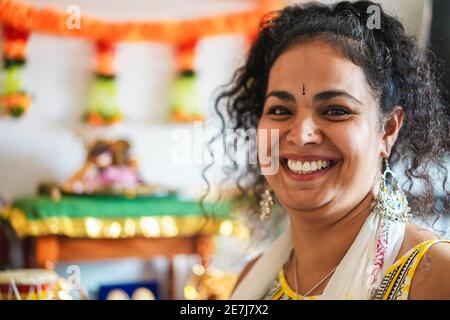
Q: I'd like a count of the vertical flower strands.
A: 3